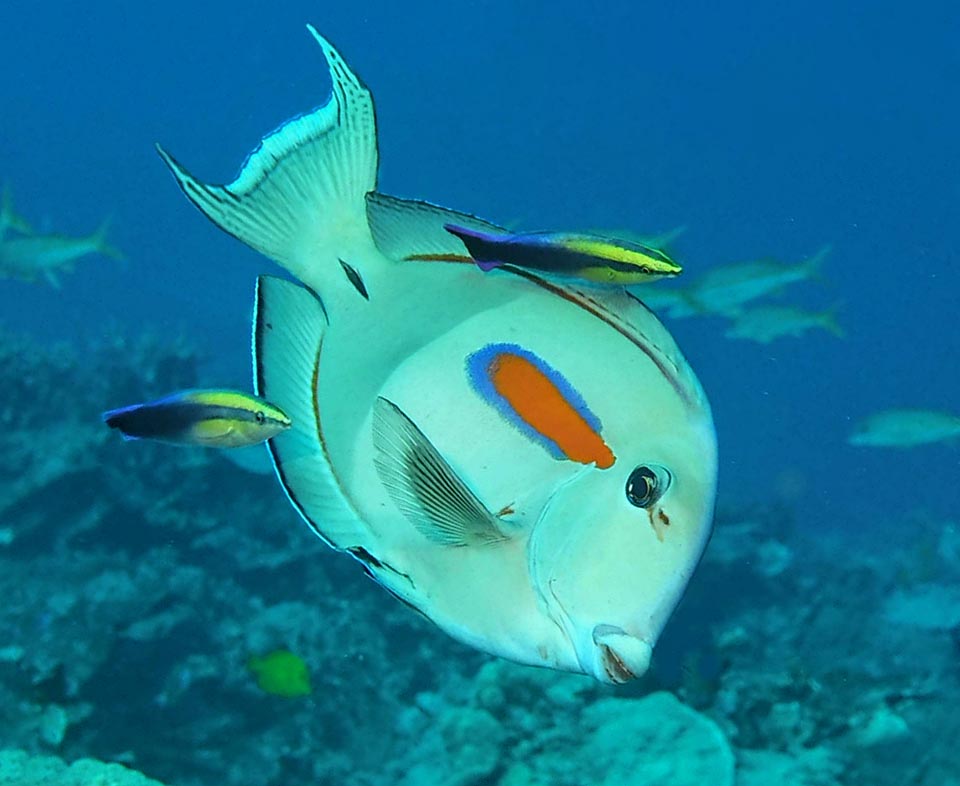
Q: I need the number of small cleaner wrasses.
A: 2